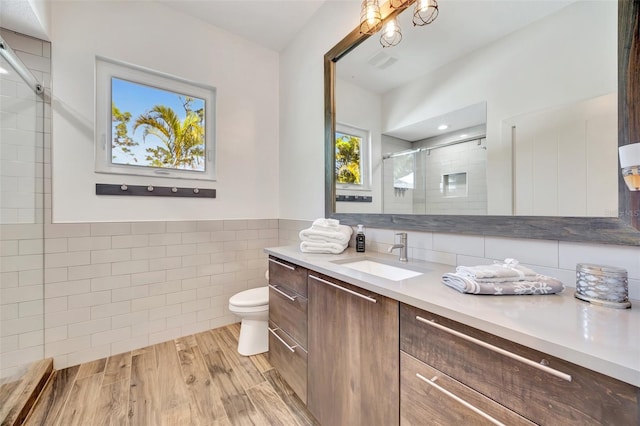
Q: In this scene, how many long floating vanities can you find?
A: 1